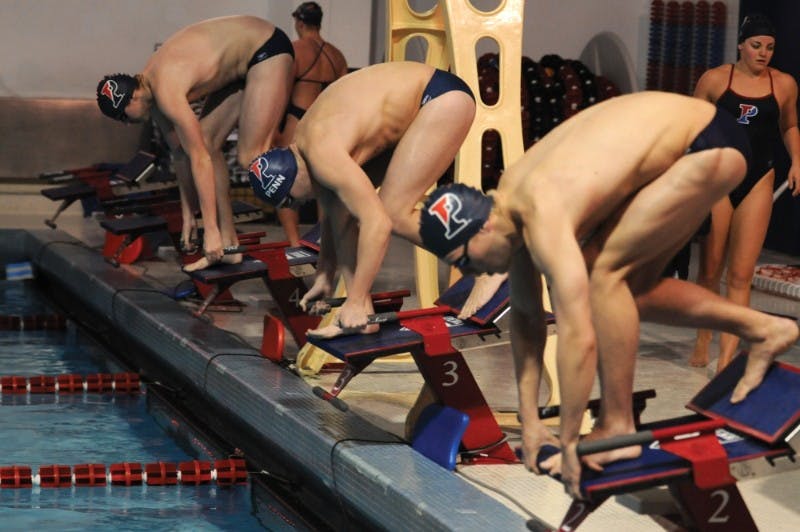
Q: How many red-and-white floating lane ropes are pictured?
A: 3